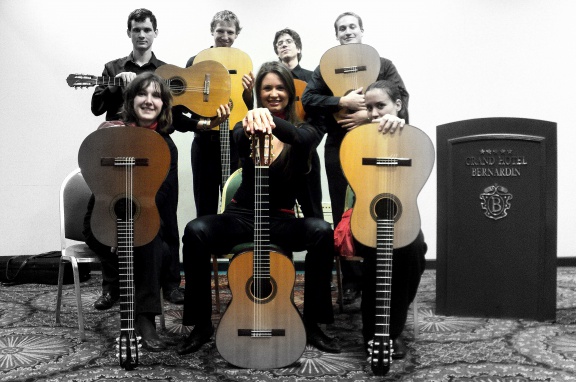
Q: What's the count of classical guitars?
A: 7